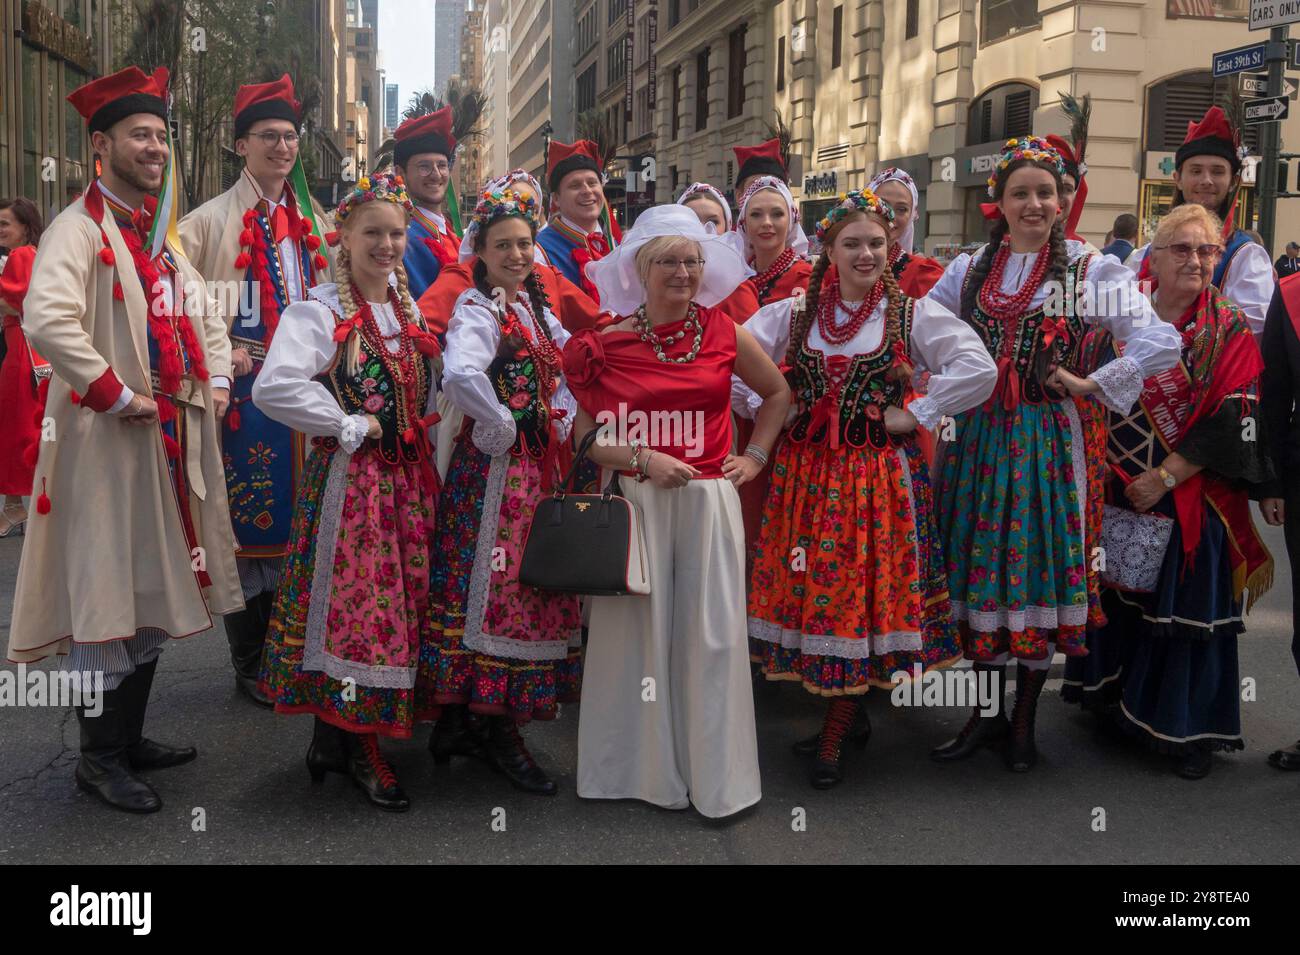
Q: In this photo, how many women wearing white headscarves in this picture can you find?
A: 4